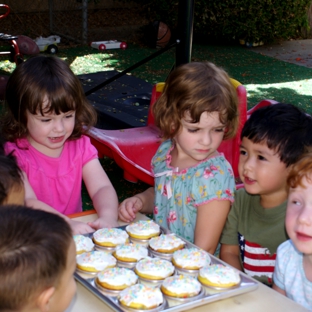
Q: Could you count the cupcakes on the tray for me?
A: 12